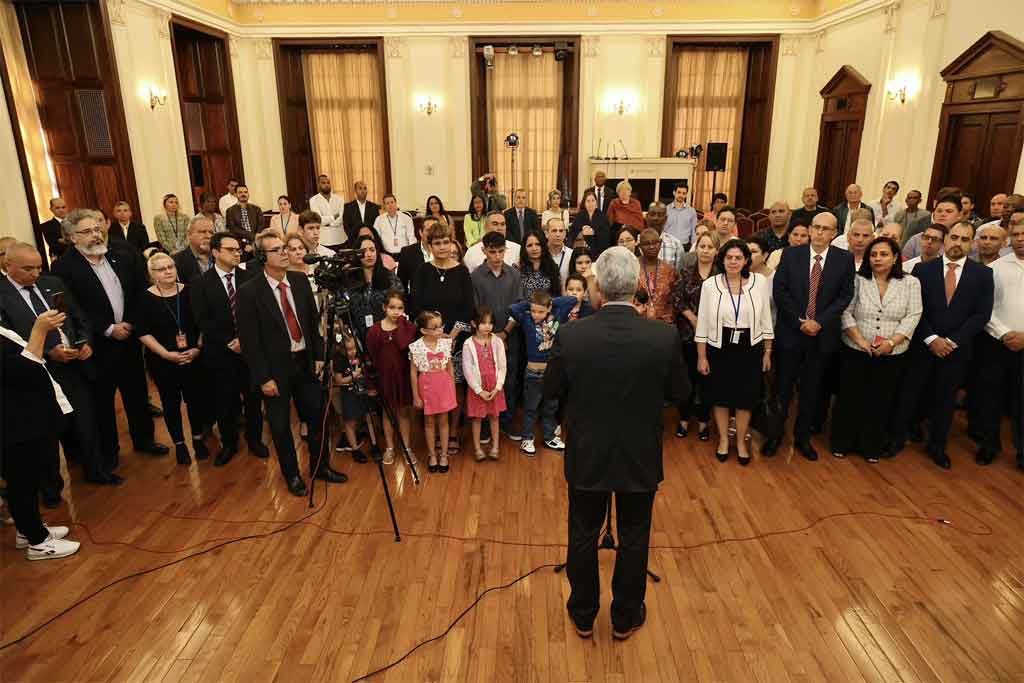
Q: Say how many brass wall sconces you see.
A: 4